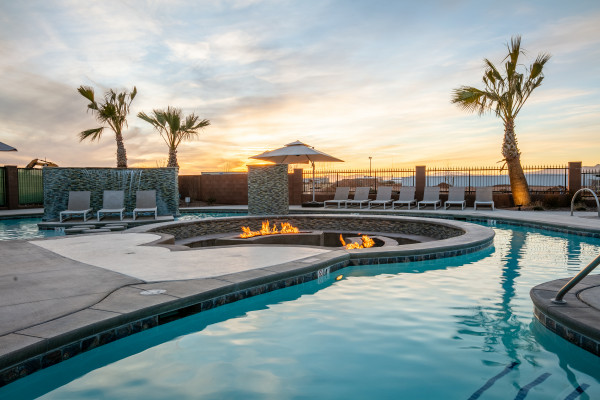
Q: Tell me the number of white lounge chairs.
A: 10